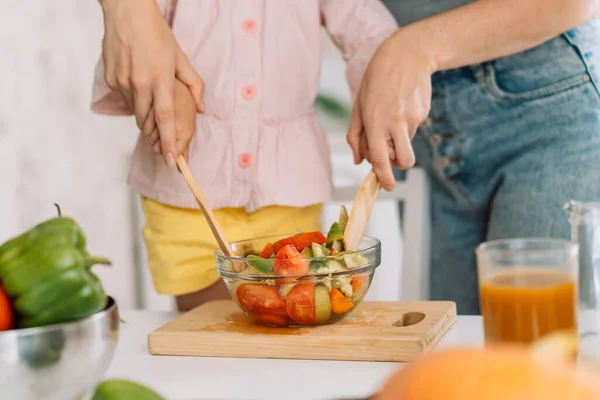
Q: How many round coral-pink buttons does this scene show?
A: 3